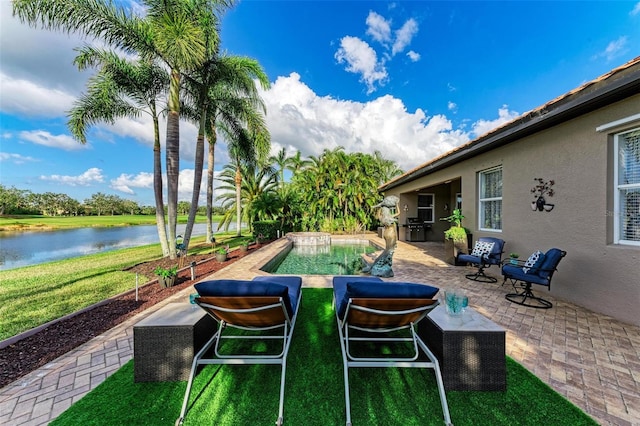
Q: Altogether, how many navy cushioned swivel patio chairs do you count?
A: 2